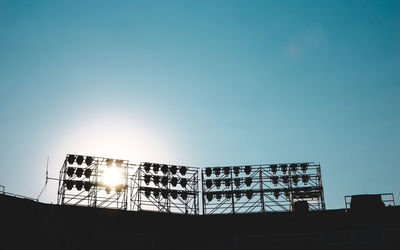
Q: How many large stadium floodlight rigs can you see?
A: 3